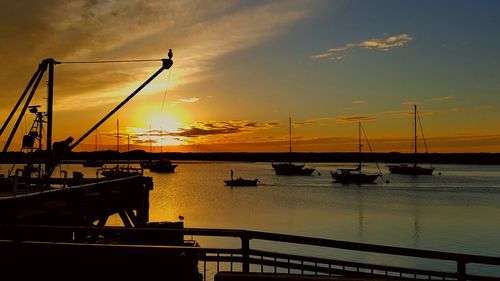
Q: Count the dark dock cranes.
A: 1